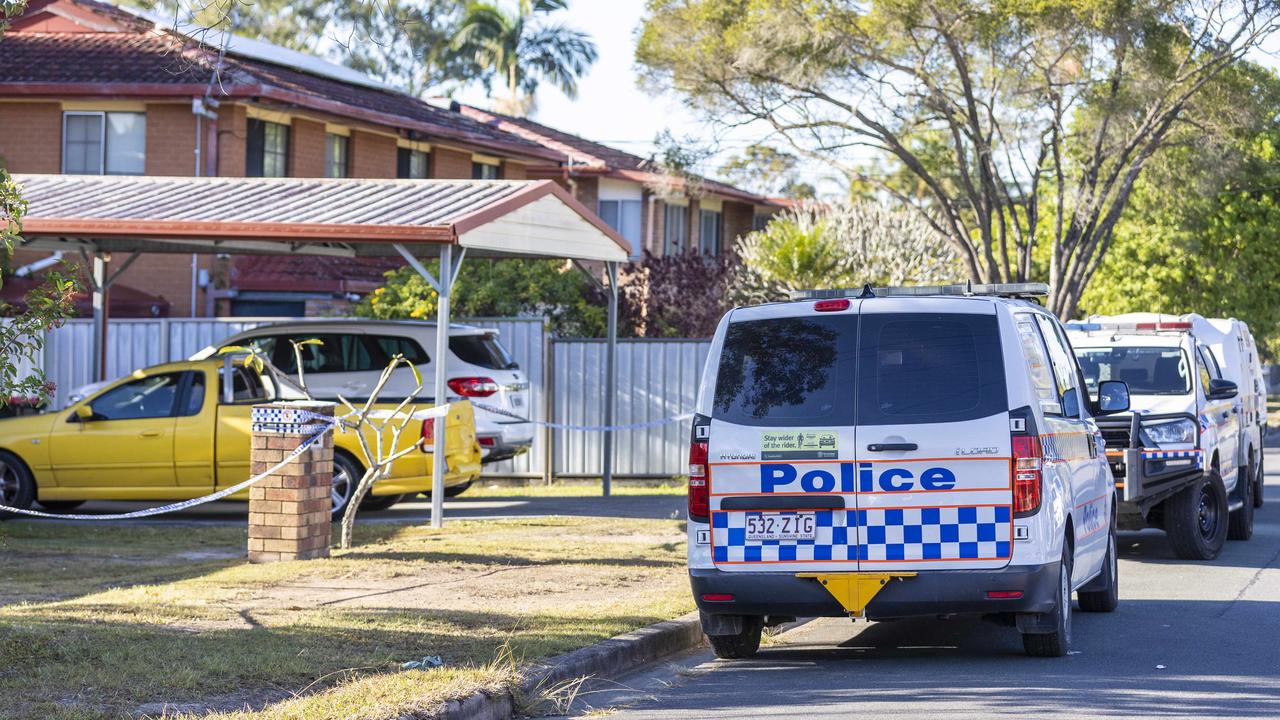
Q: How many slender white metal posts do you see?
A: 3